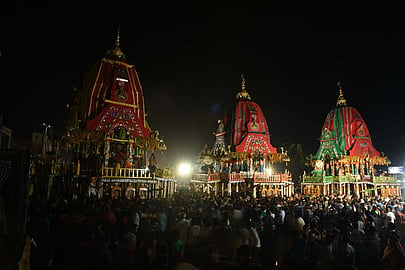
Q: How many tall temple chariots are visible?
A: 3